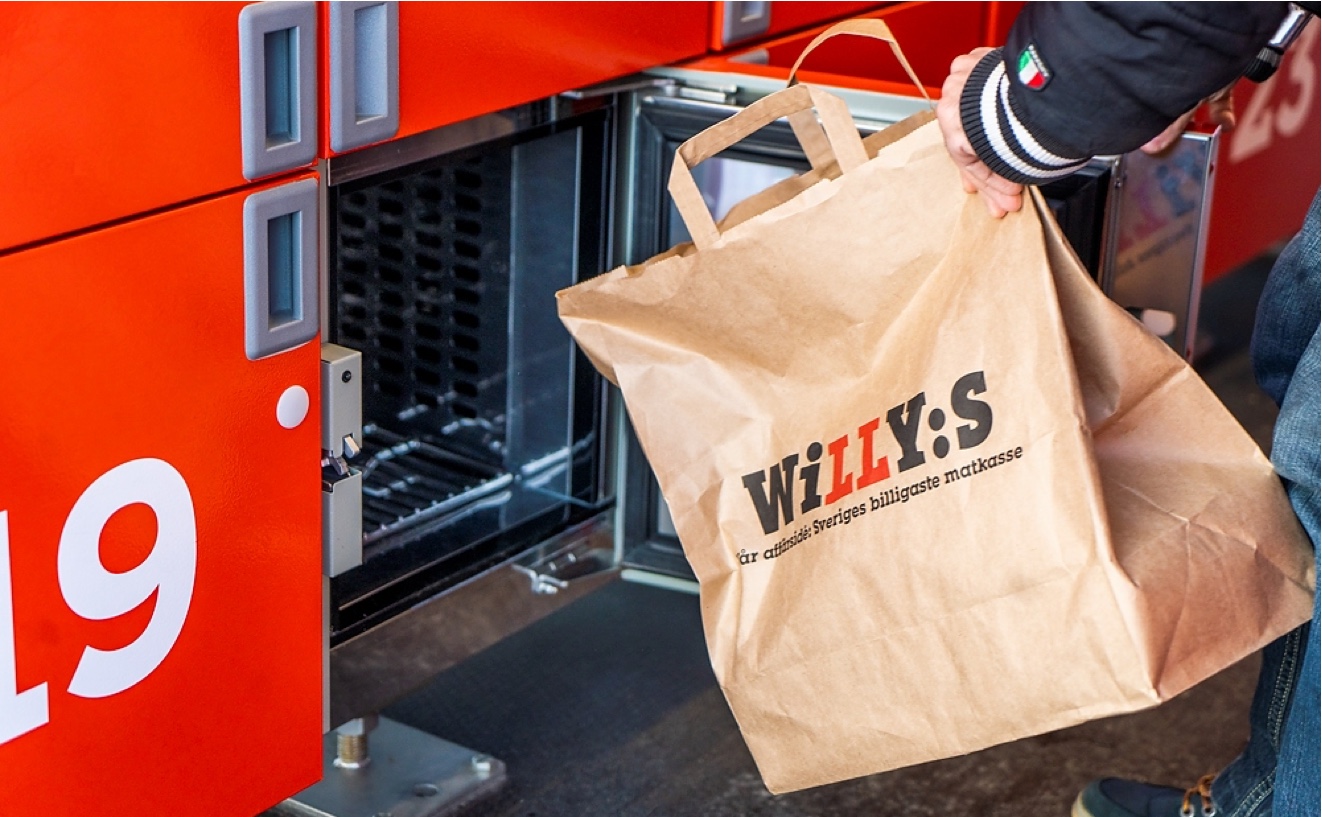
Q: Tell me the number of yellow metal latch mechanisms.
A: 0